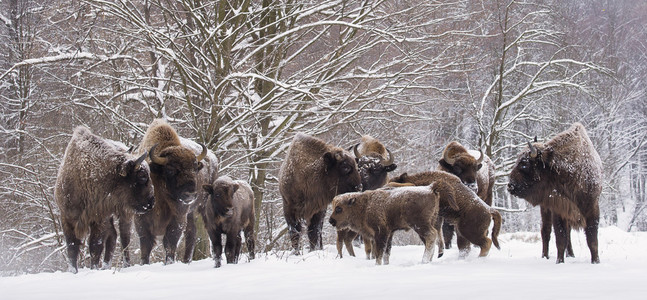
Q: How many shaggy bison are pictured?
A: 9